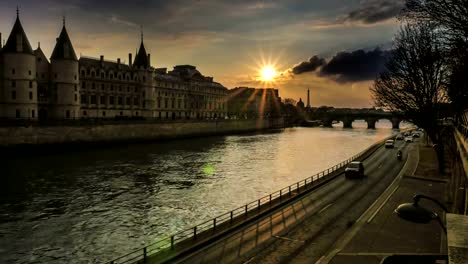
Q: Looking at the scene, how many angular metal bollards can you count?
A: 0